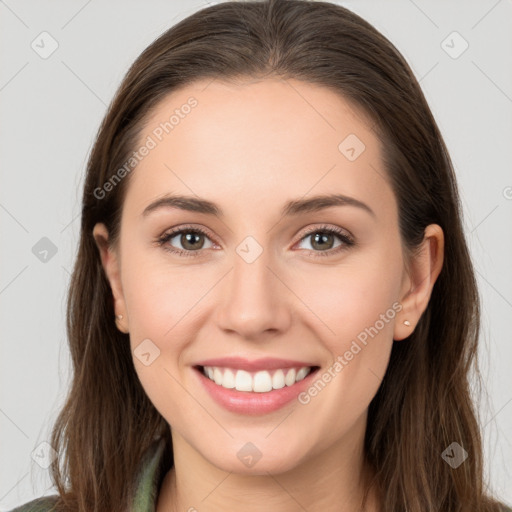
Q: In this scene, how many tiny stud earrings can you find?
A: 2